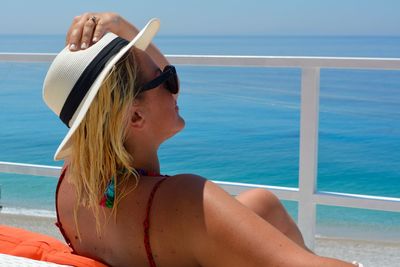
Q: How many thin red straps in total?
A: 2